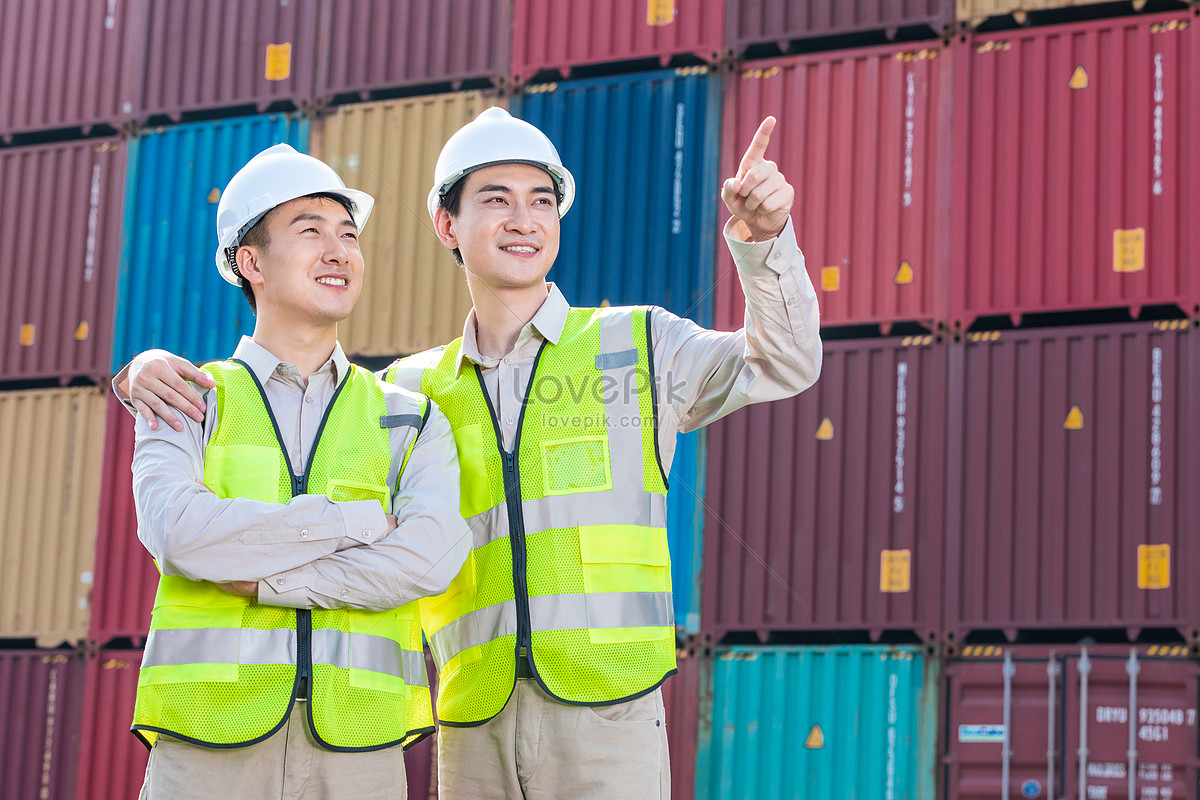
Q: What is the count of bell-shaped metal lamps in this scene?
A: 0